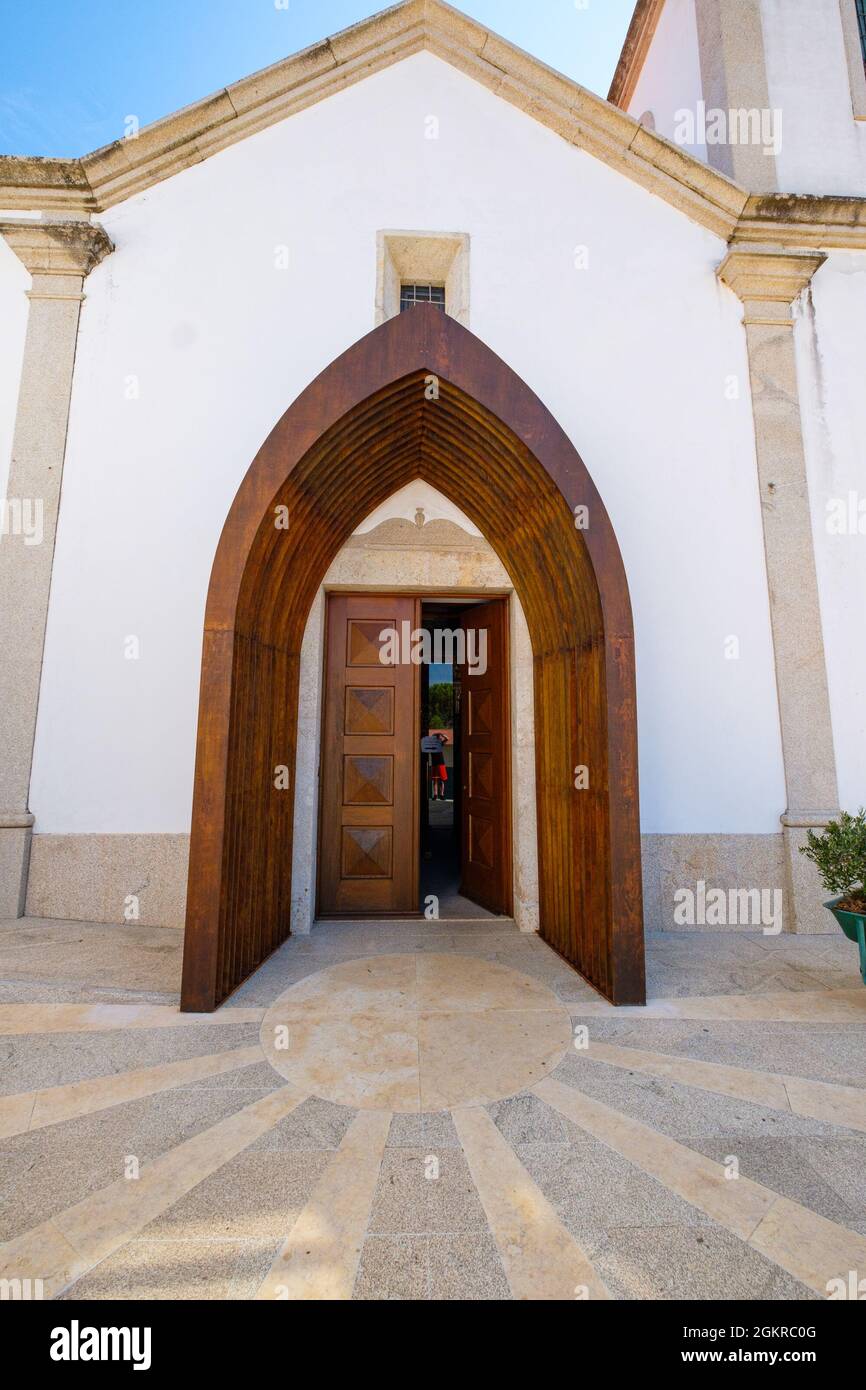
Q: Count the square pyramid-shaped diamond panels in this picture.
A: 8